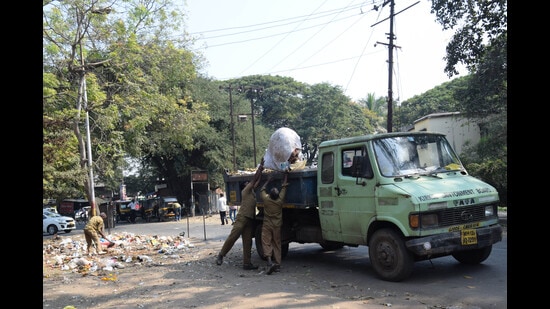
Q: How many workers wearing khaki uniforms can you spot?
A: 3